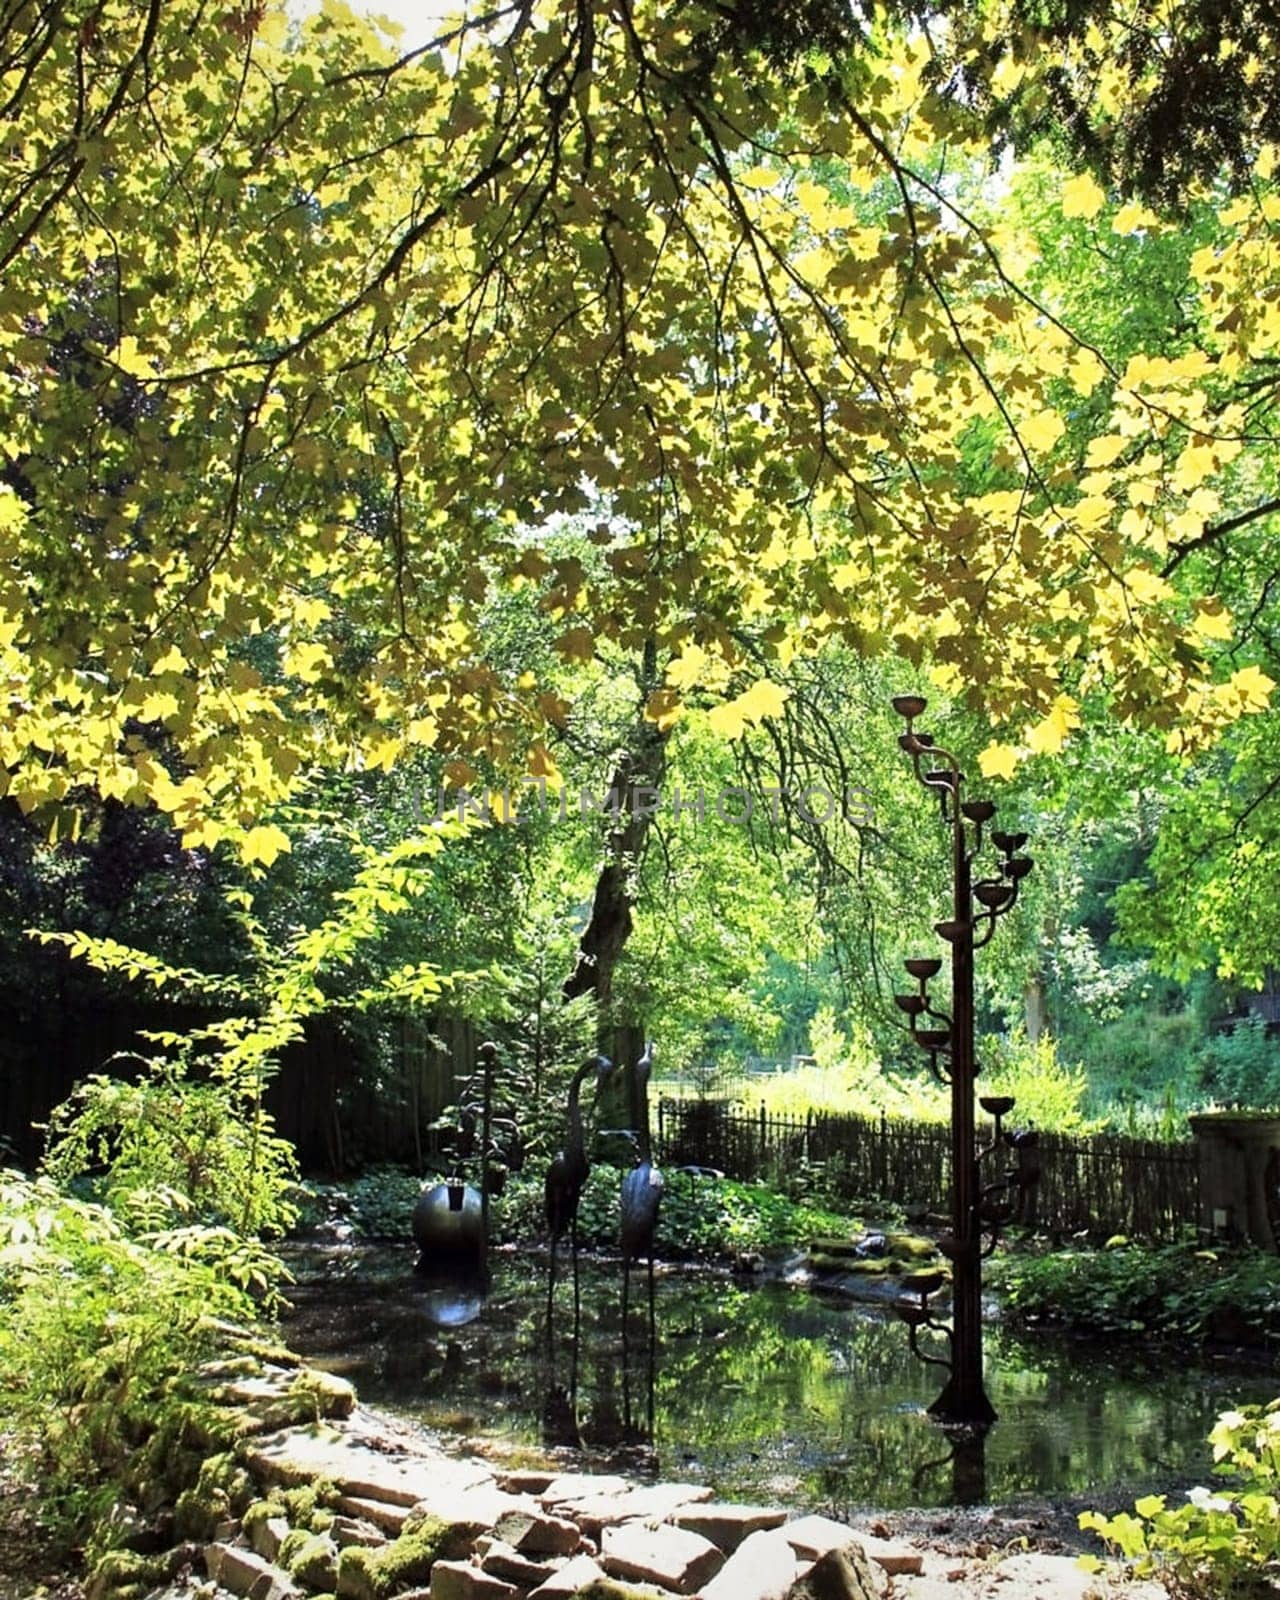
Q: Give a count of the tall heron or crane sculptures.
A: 2